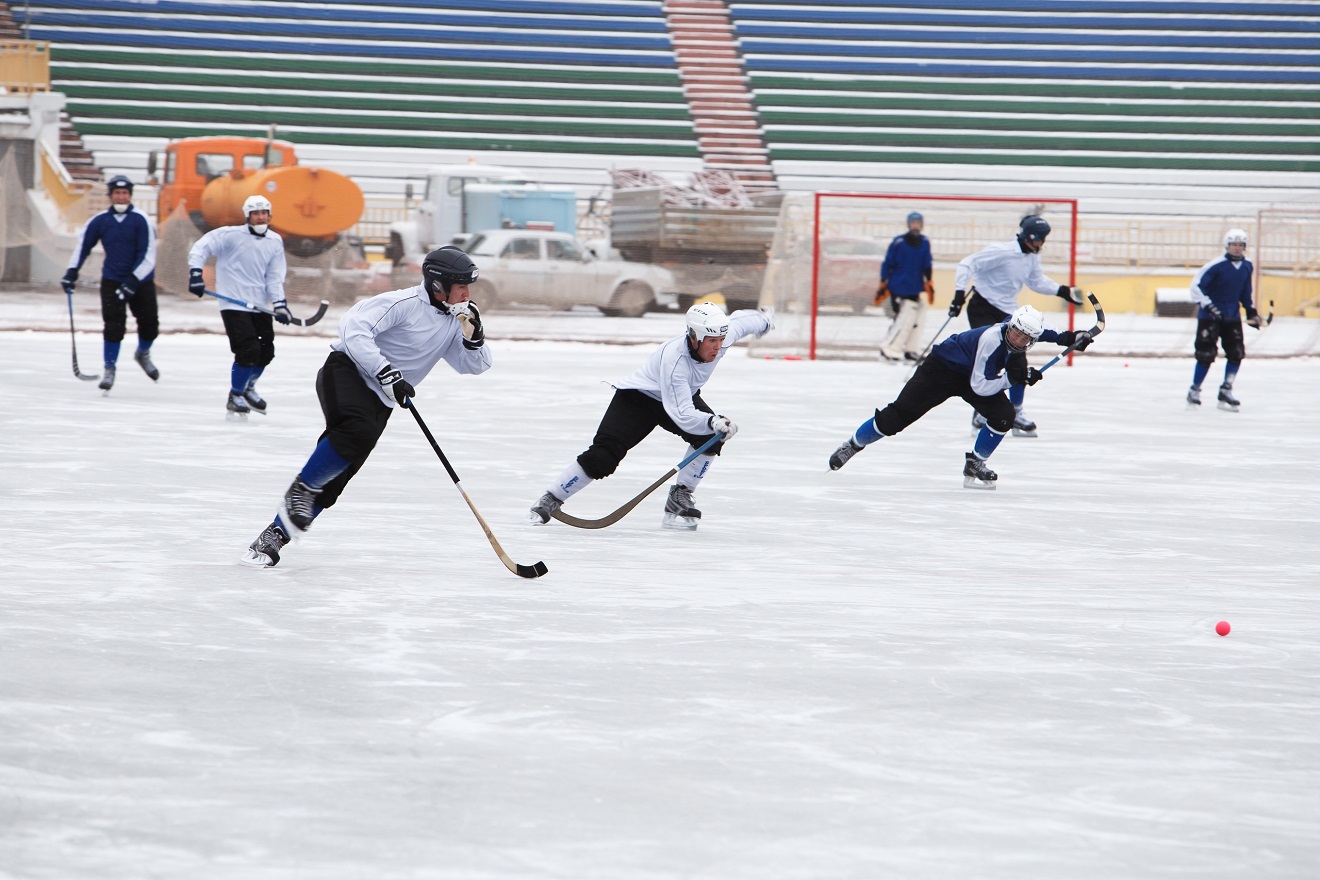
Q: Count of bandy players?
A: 8